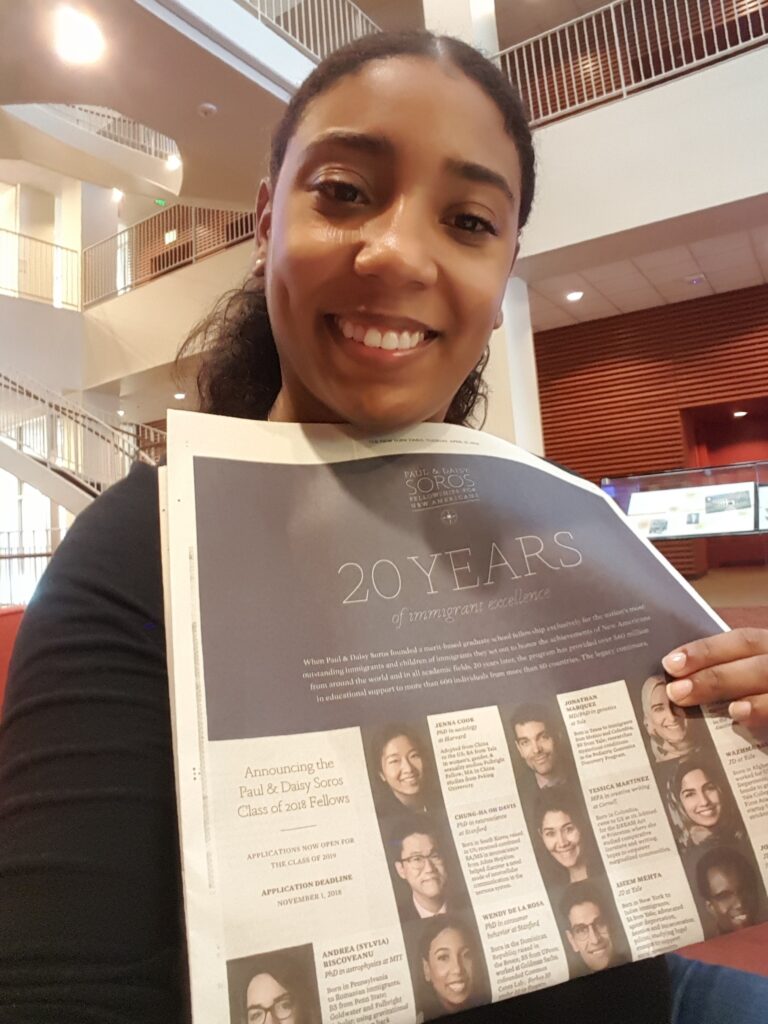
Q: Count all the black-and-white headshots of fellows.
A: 10